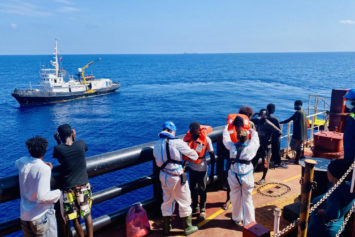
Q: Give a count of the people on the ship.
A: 12